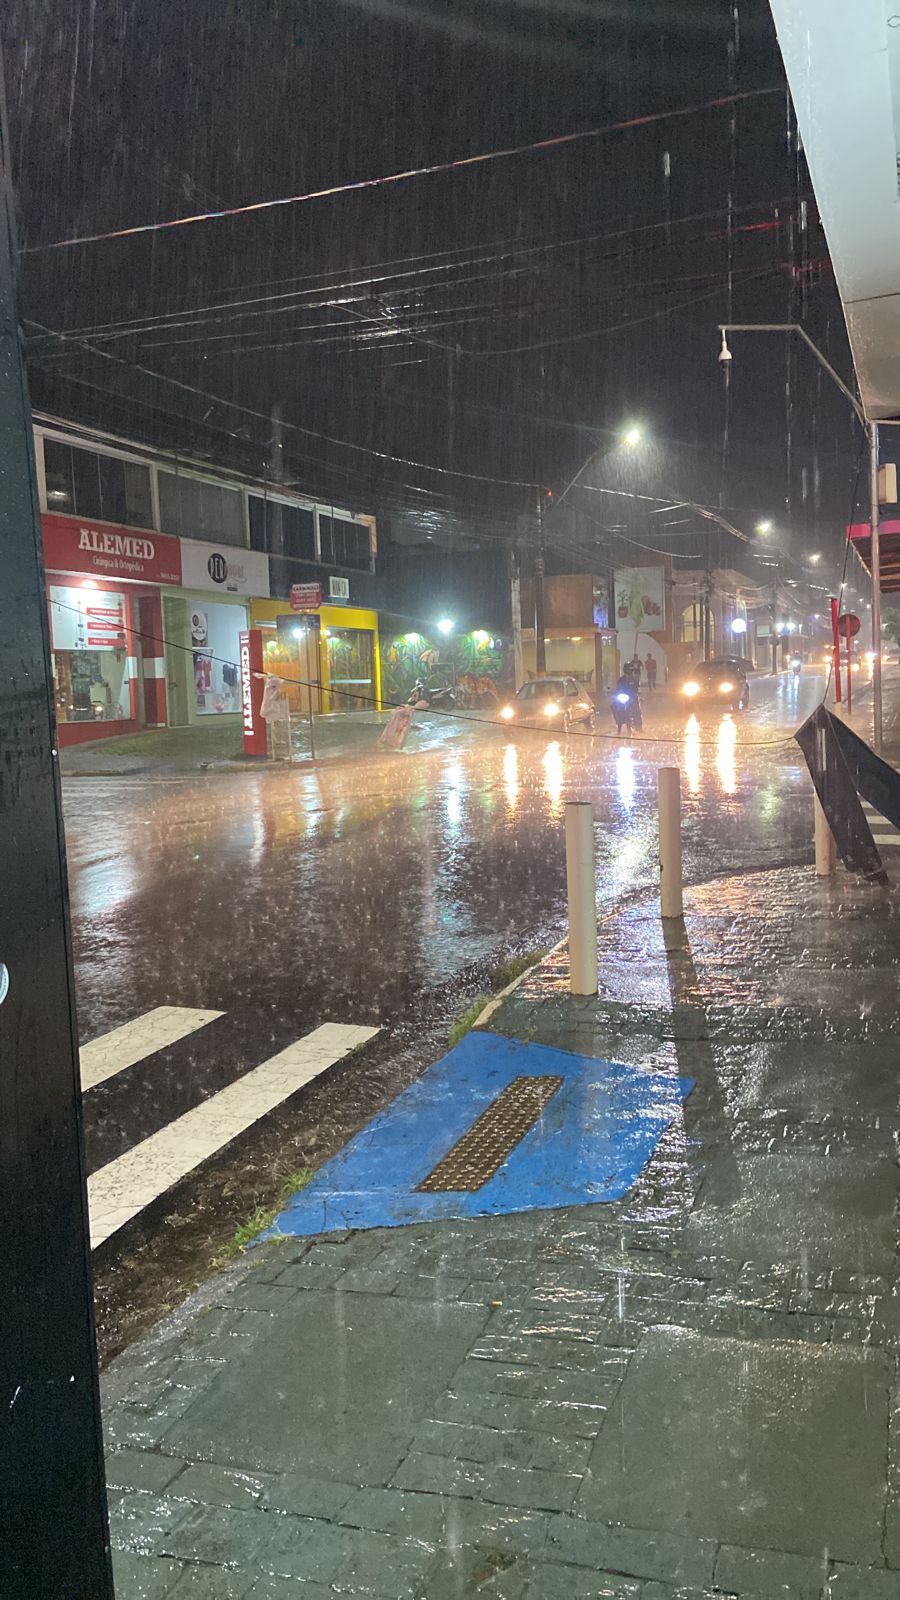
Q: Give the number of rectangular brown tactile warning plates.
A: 1